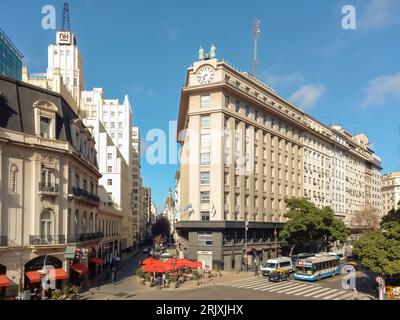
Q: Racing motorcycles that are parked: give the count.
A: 0